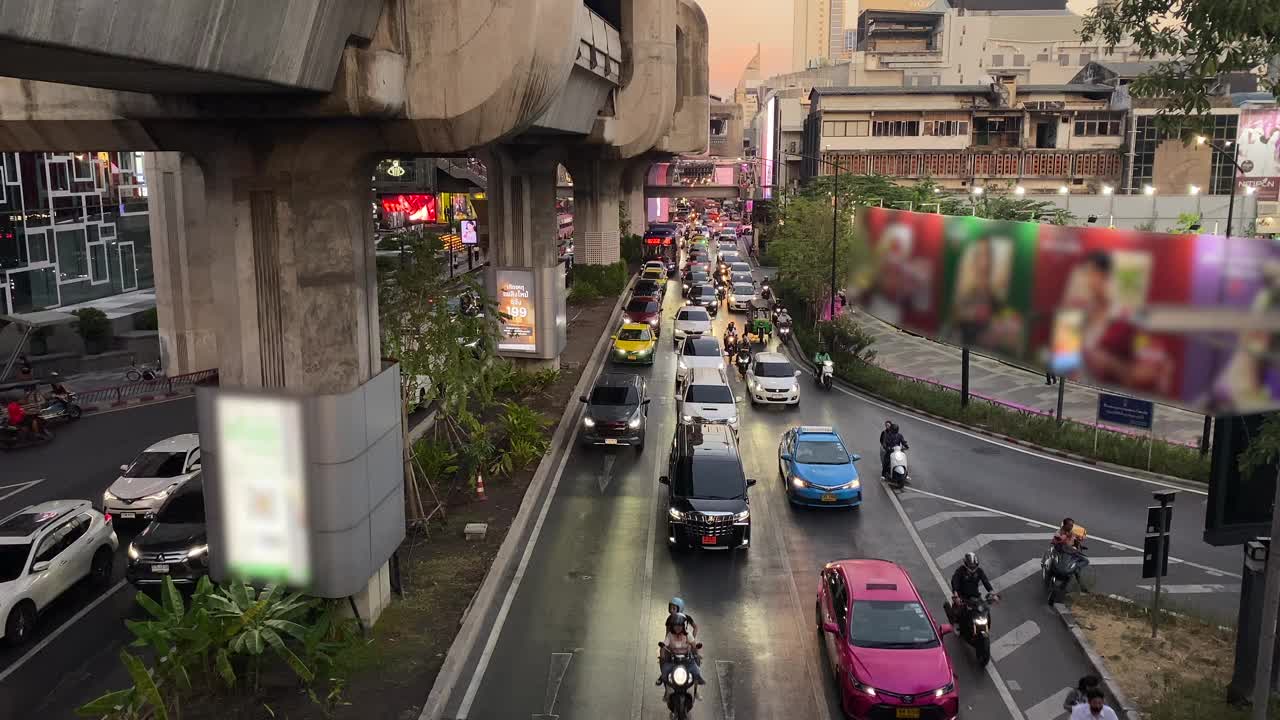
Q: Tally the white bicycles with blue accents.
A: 0